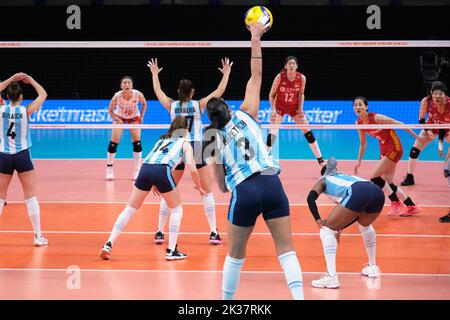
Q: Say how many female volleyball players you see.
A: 9